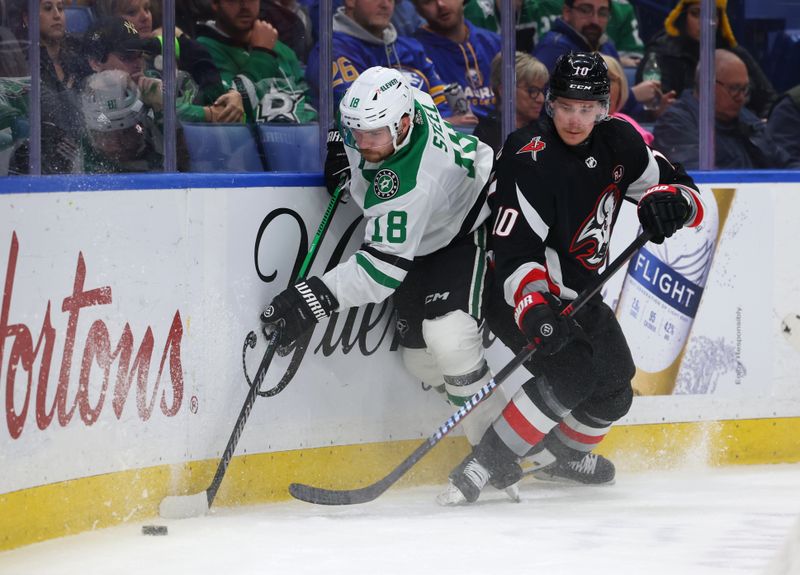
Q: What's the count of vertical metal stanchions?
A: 5